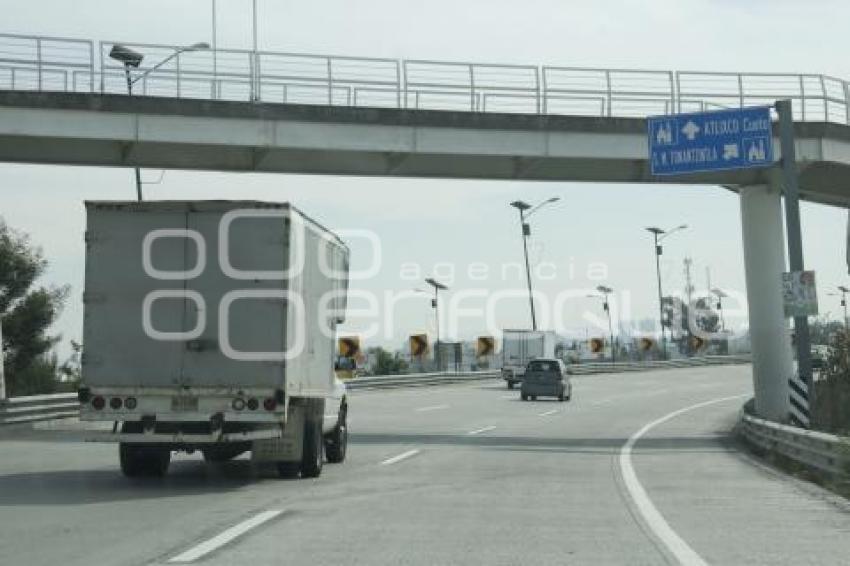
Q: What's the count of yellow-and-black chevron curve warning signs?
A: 6